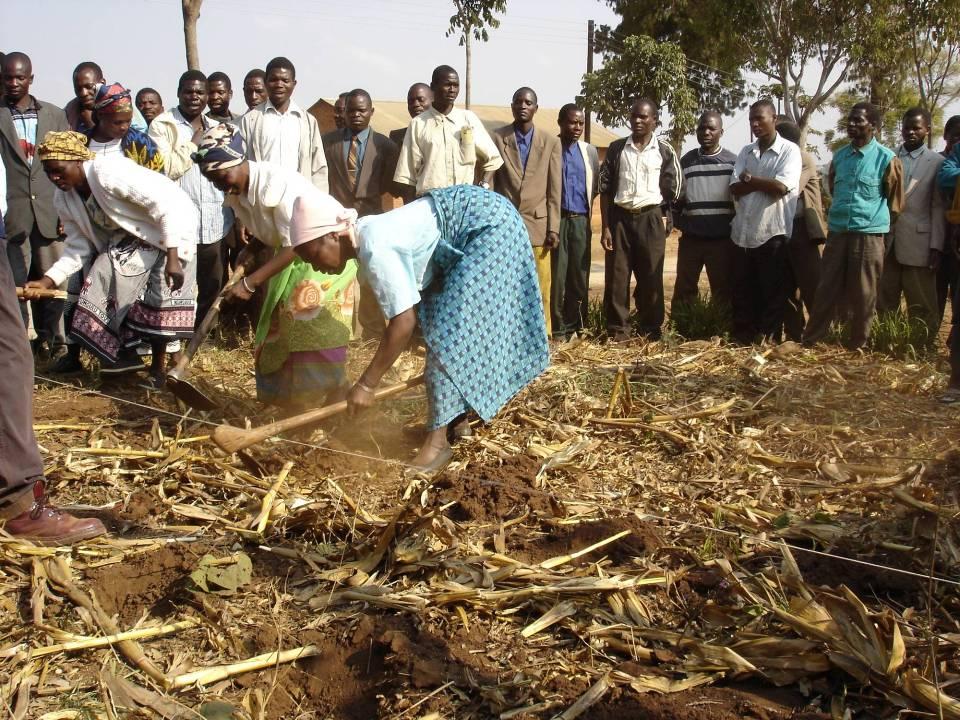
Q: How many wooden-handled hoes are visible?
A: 3